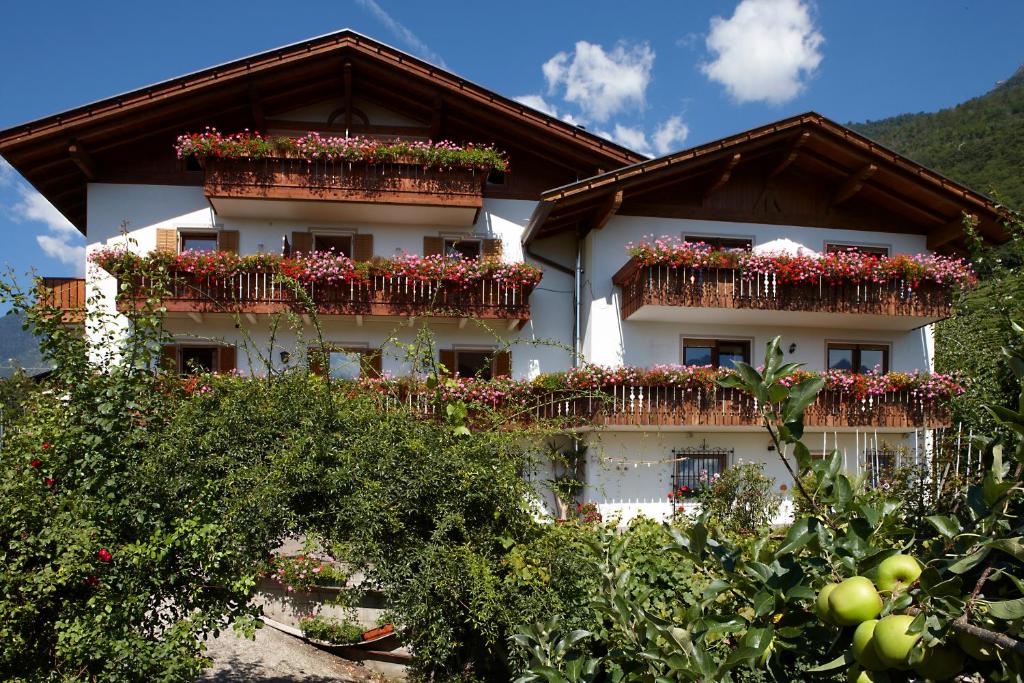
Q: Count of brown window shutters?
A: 12